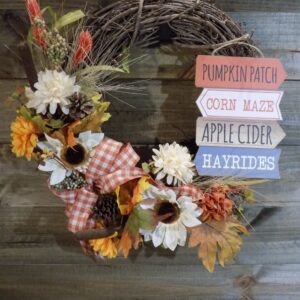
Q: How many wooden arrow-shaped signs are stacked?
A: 4